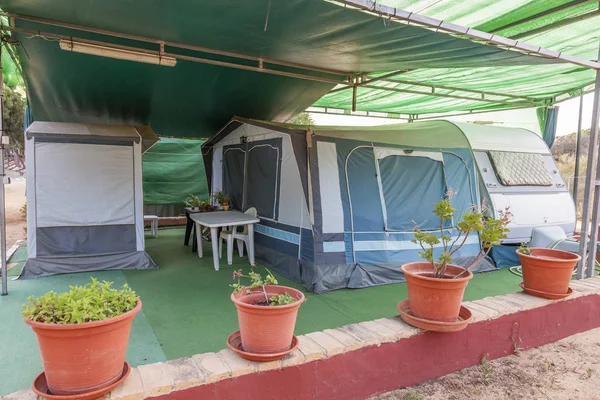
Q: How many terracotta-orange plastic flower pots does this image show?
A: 4